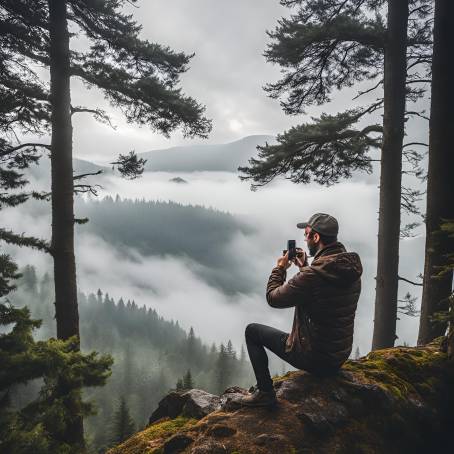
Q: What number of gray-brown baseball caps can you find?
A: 1